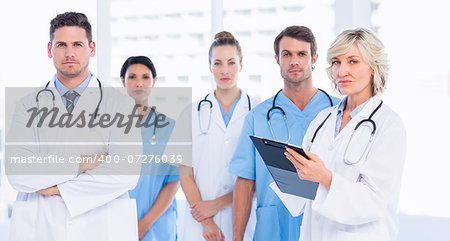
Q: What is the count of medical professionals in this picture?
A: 5